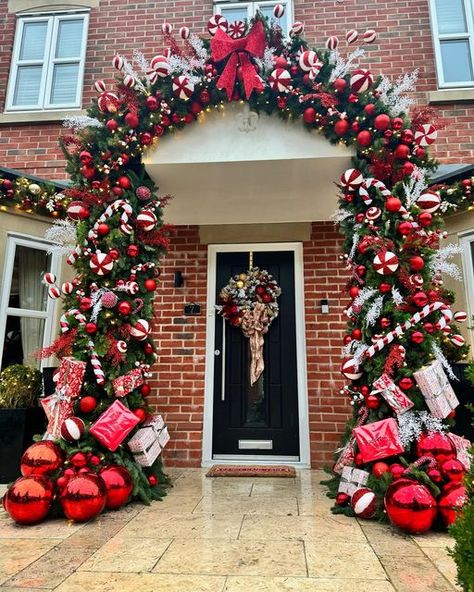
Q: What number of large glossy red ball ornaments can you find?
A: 7